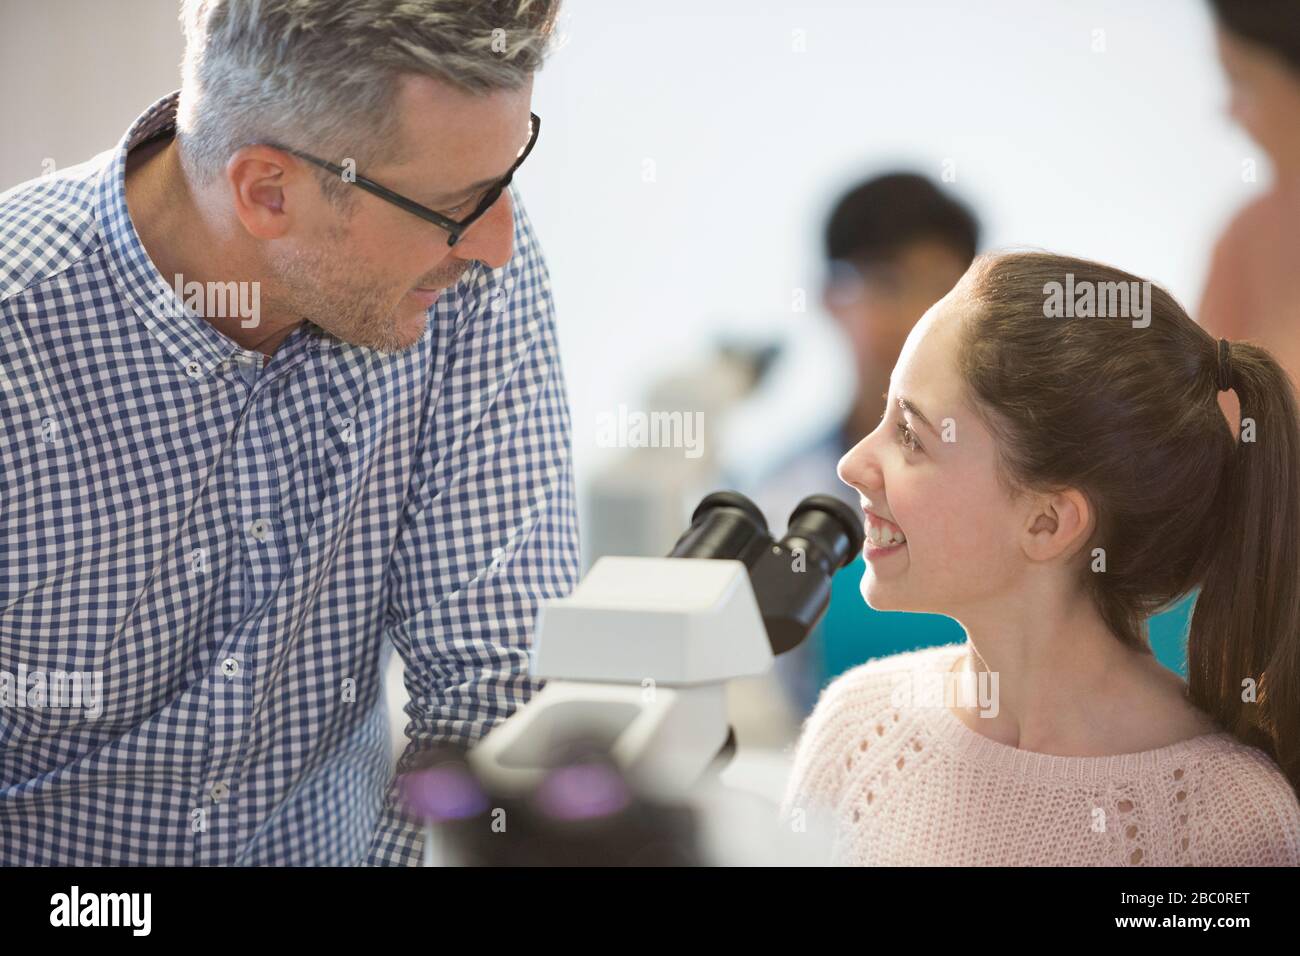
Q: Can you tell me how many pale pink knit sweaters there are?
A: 1